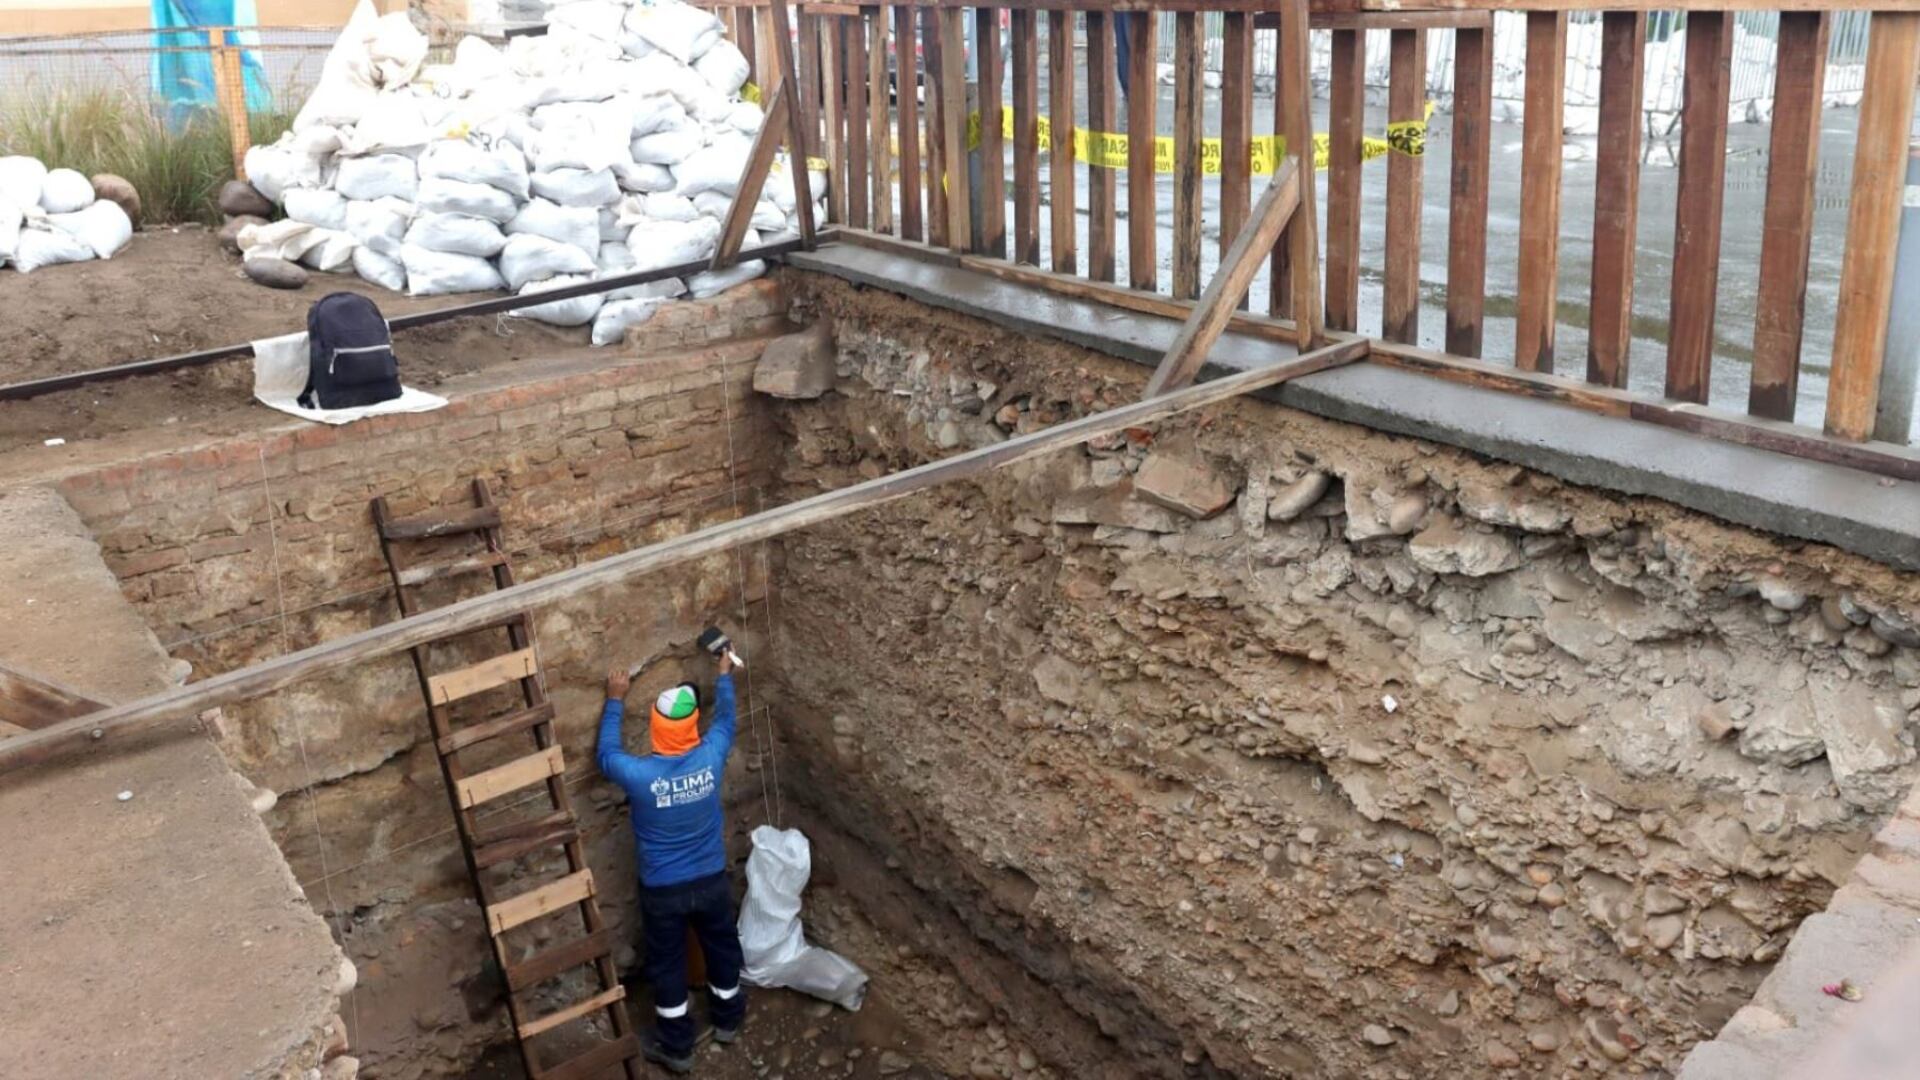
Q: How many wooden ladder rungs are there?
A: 11